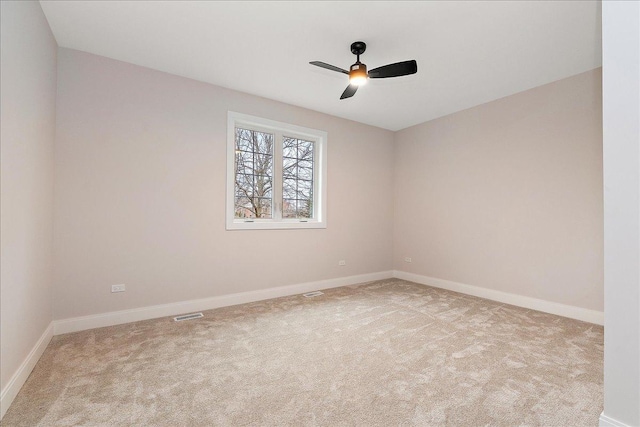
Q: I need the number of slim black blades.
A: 3